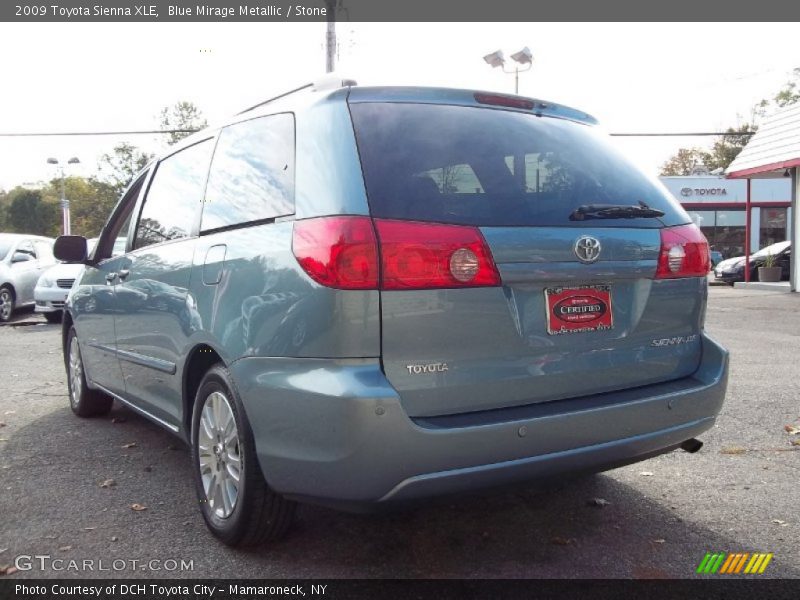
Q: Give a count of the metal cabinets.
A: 0